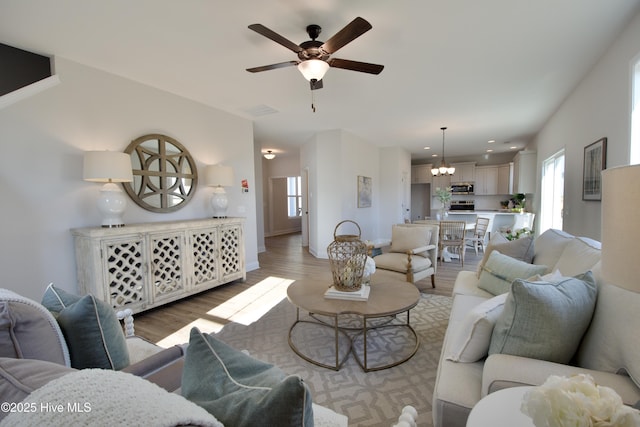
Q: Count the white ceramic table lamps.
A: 2